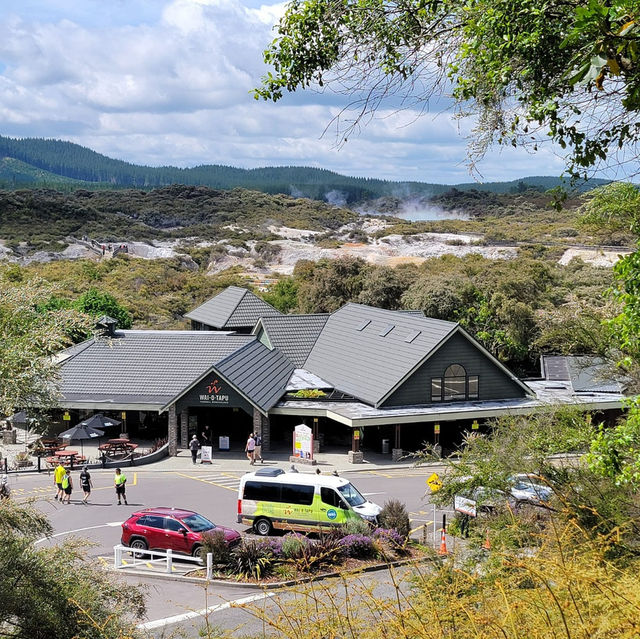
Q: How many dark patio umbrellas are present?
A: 3